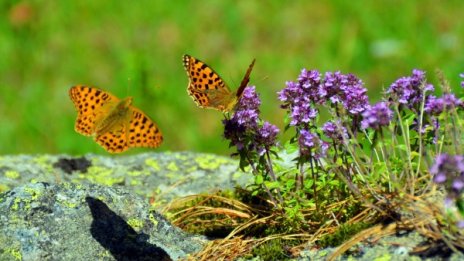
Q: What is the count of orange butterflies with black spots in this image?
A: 2